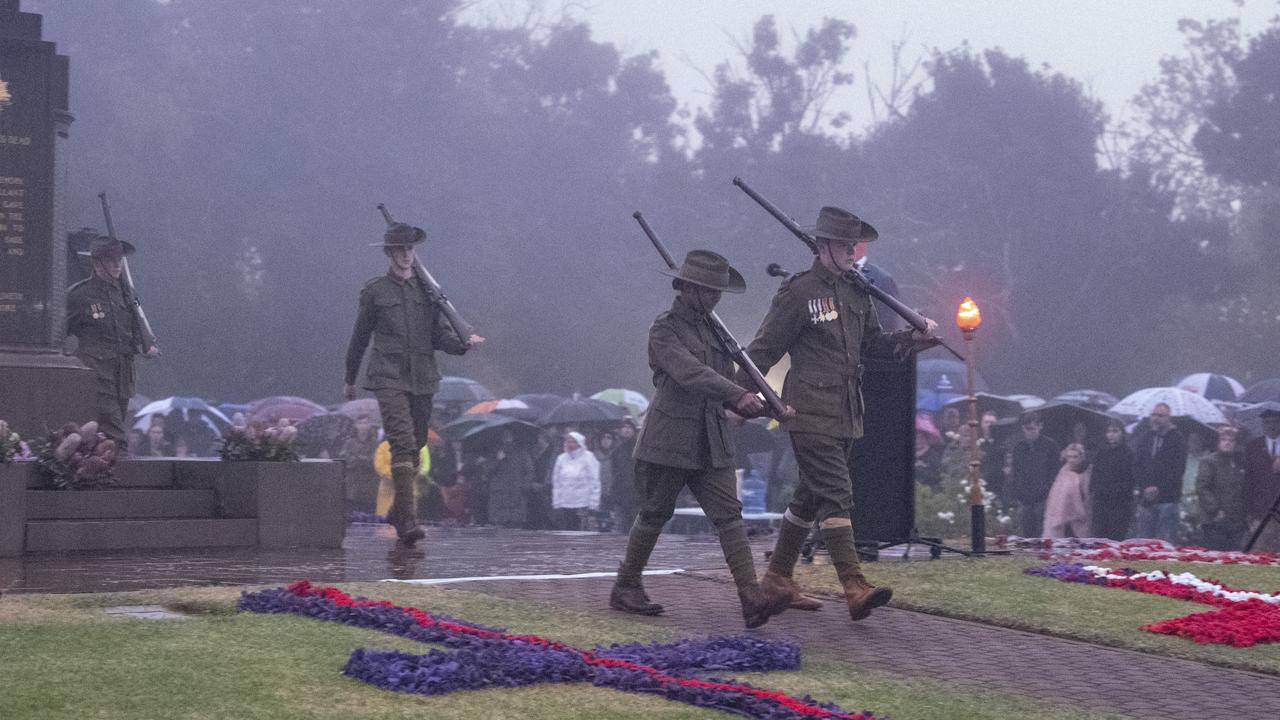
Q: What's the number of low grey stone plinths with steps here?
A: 1